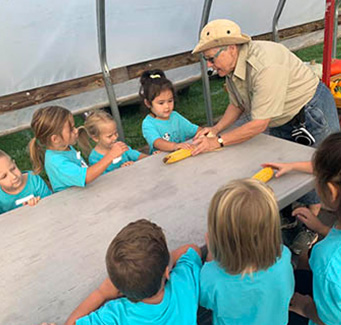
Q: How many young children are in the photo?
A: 7